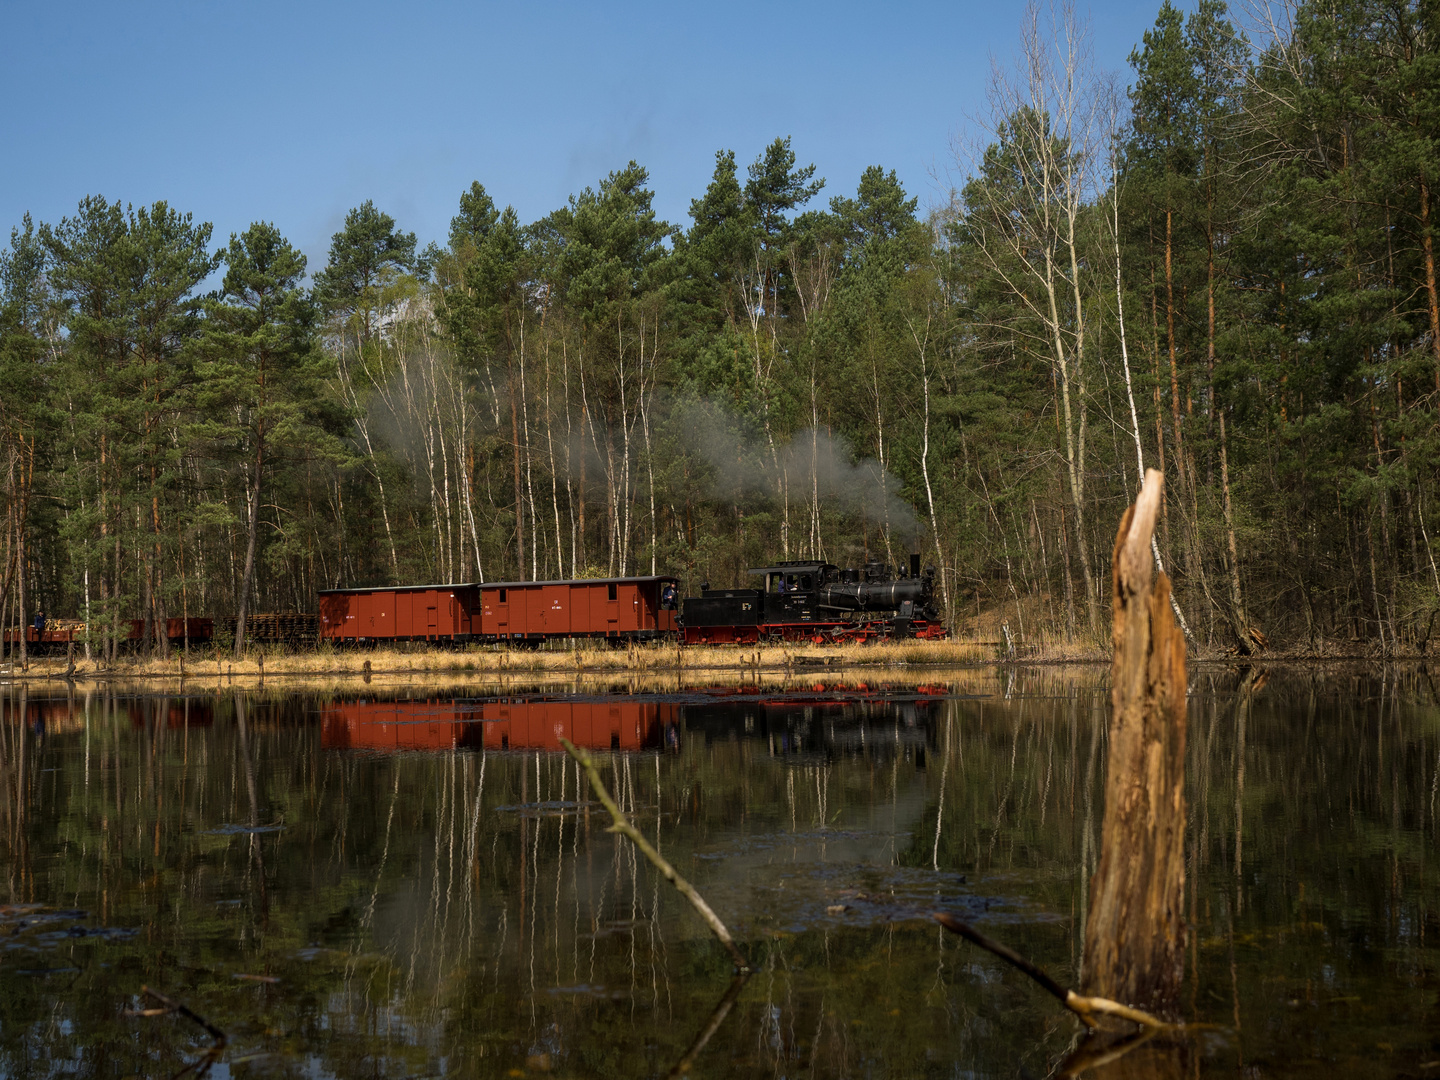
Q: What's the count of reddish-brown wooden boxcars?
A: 2